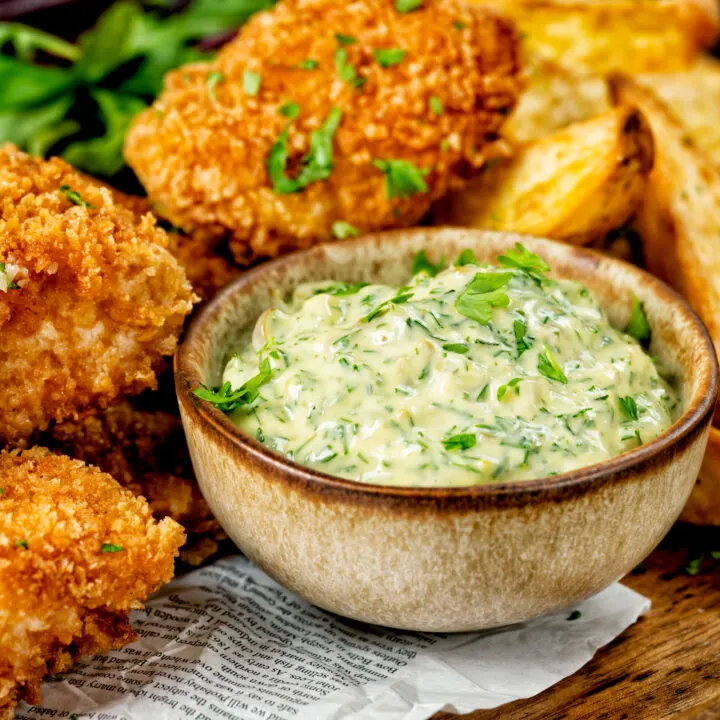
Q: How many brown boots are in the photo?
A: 0